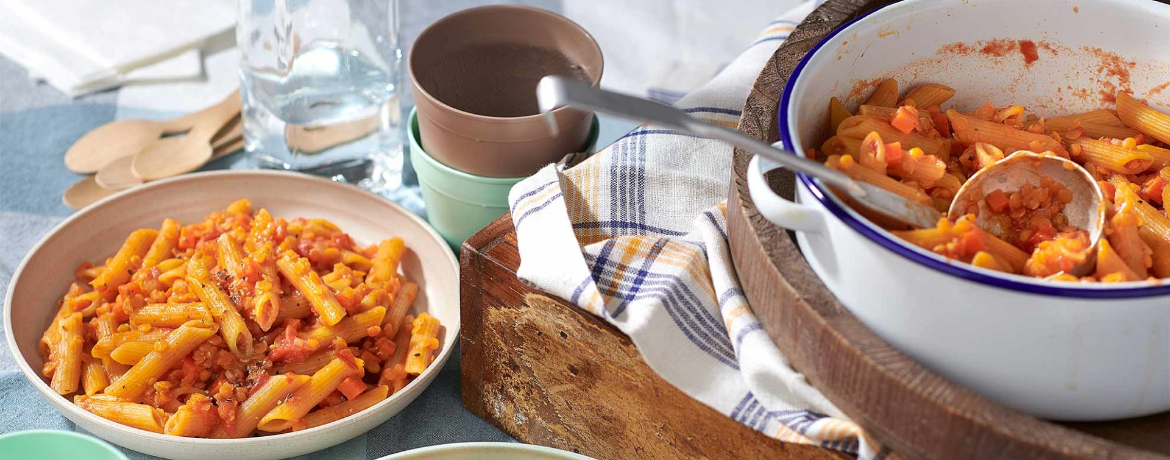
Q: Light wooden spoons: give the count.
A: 4